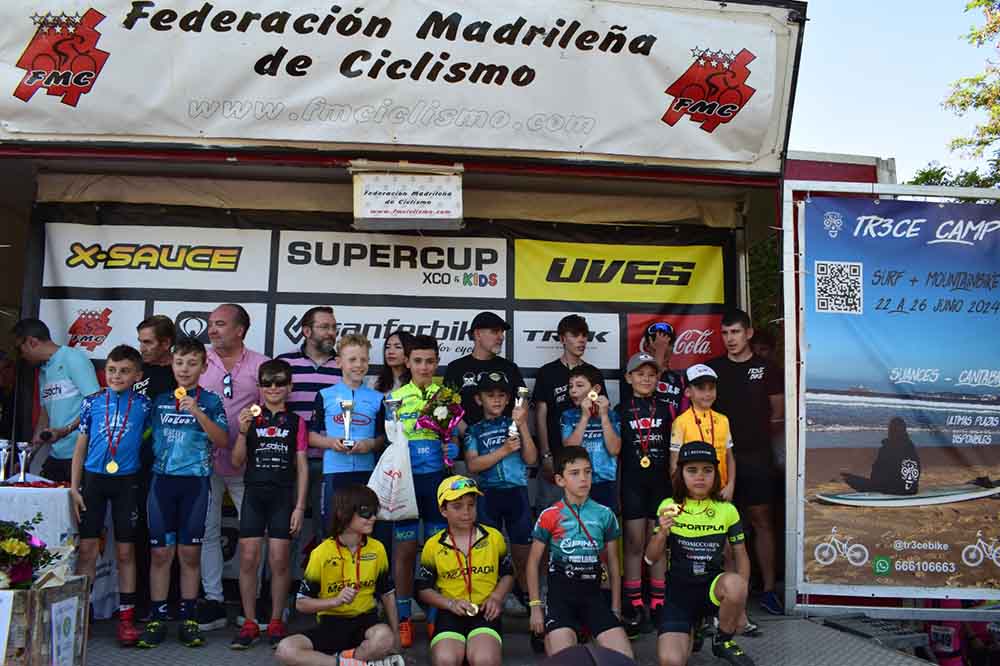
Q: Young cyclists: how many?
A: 13